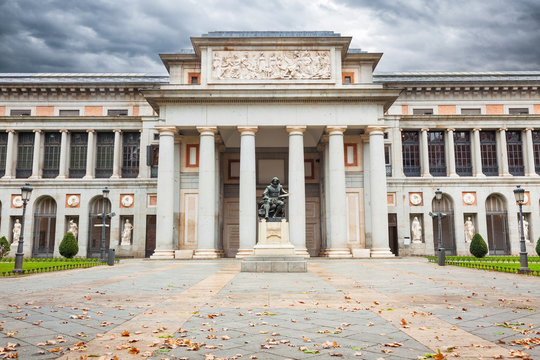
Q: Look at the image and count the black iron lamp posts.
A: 4